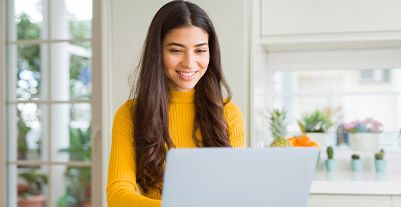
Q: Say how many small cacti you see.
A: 3